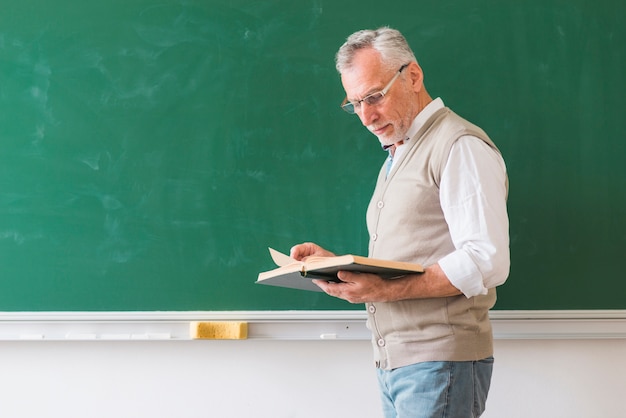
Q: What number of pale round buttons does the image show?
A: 4